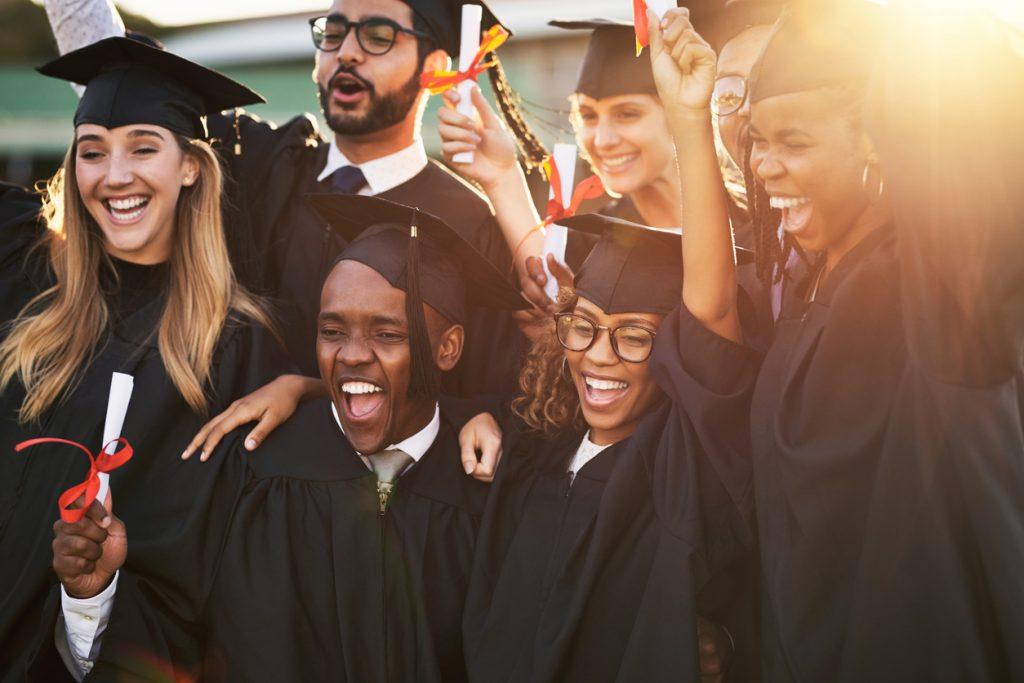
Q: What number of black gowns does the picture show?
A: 7